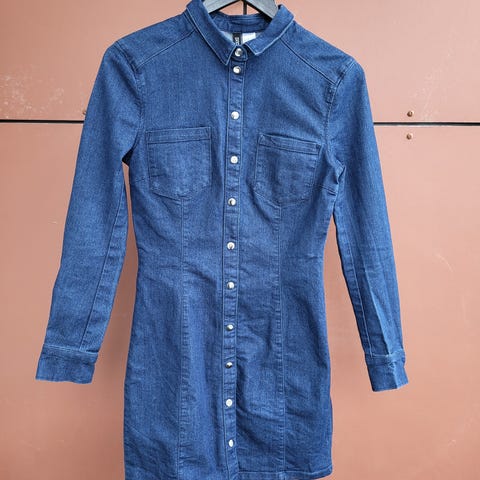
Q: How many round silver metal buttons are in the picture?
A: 11